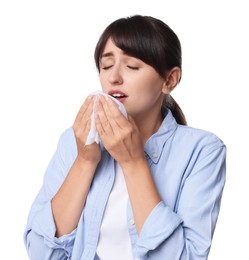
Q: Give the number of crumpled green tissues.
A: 0